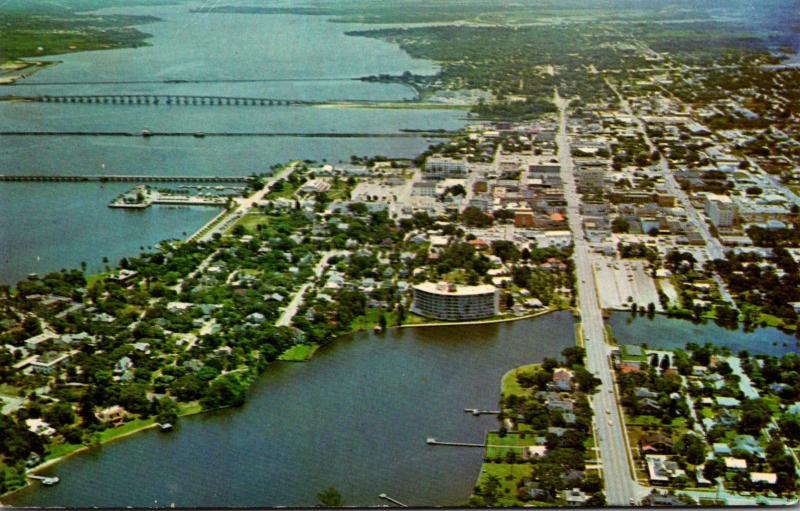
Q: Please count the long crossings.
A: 4